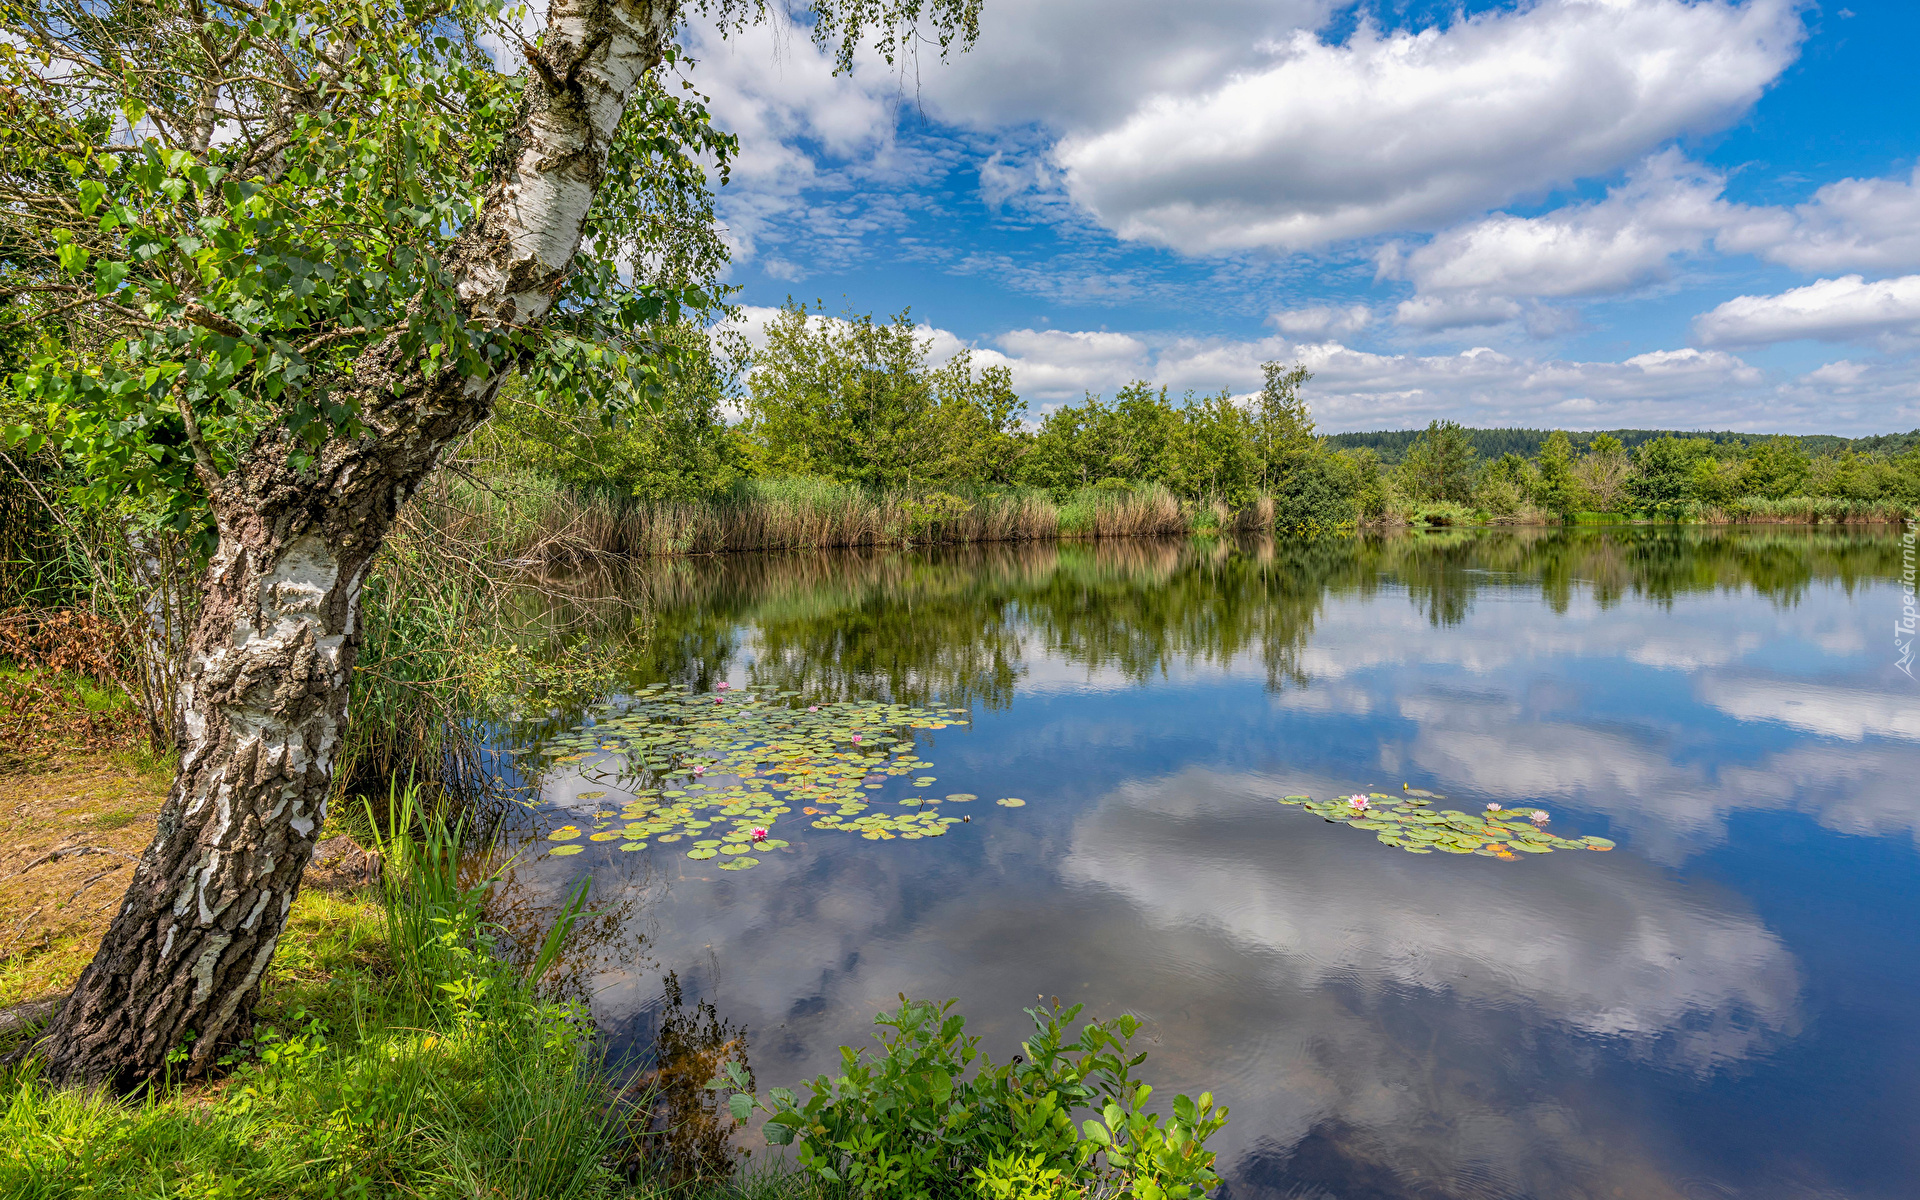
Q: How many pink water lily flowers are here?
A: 9